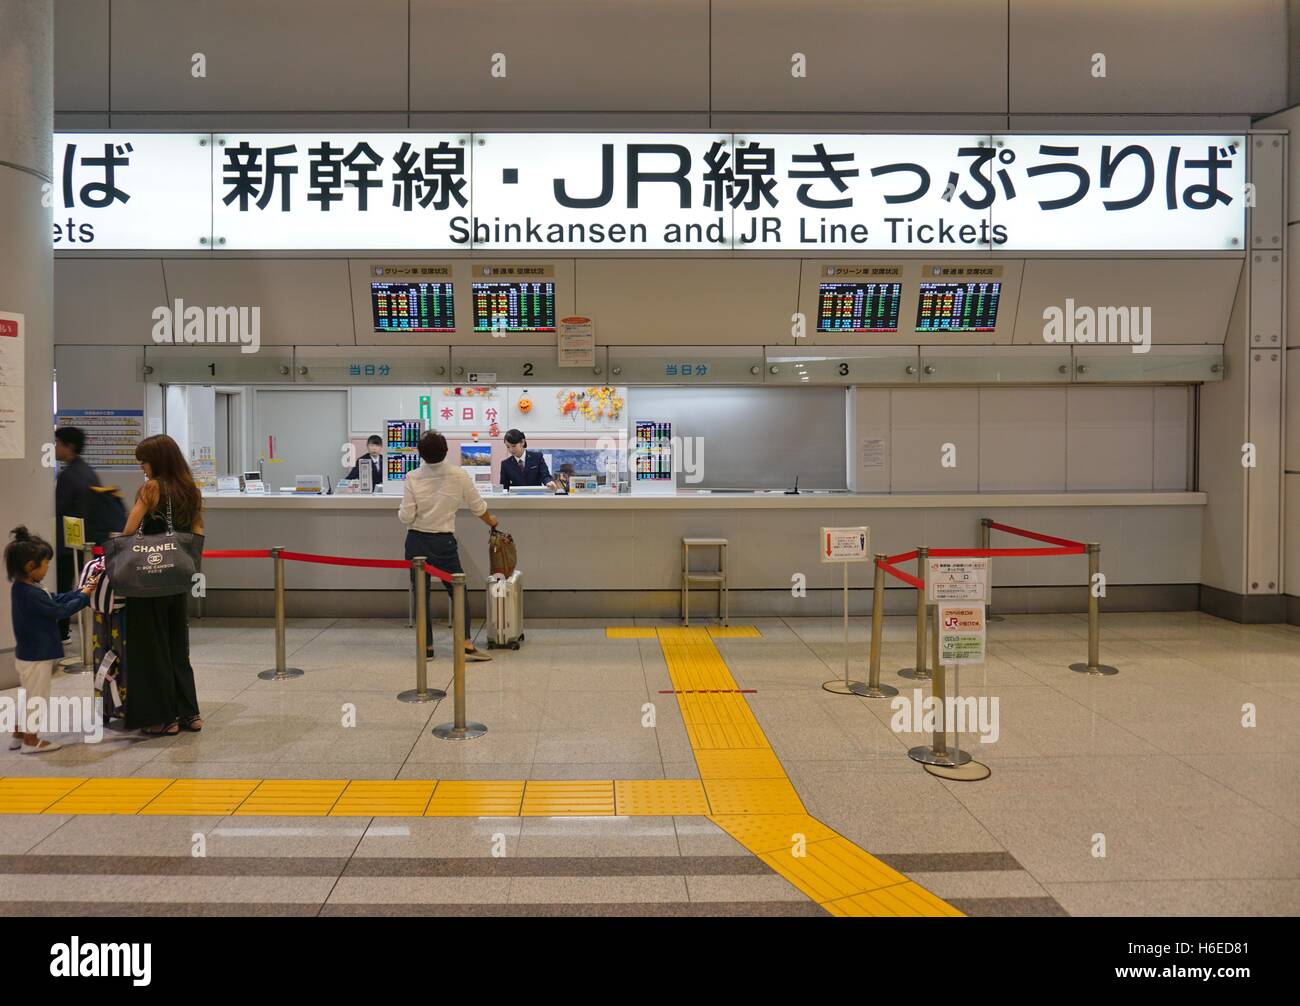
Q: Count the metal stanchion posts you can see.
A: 9